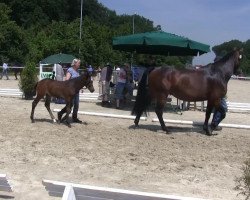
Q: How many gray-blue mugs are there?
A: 0